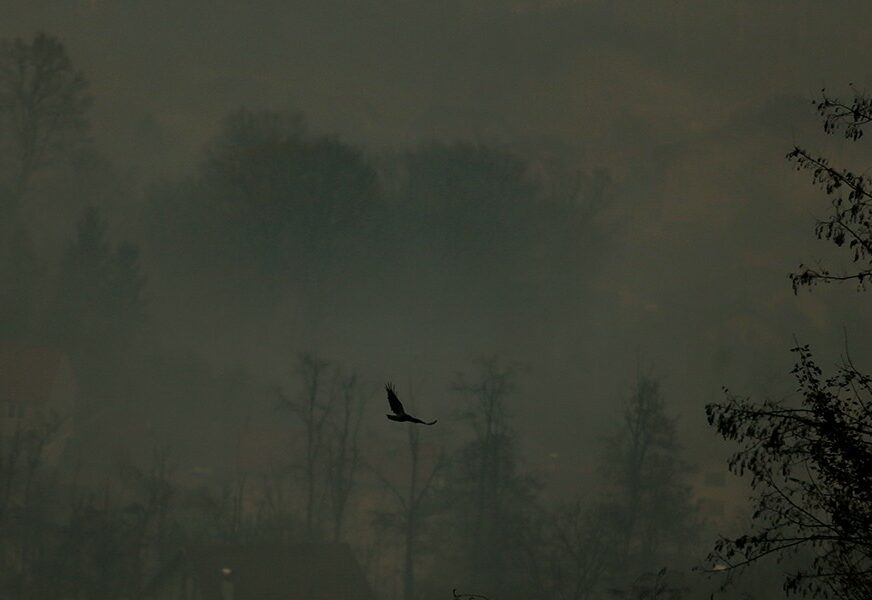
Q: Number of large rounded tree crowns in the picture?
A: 2